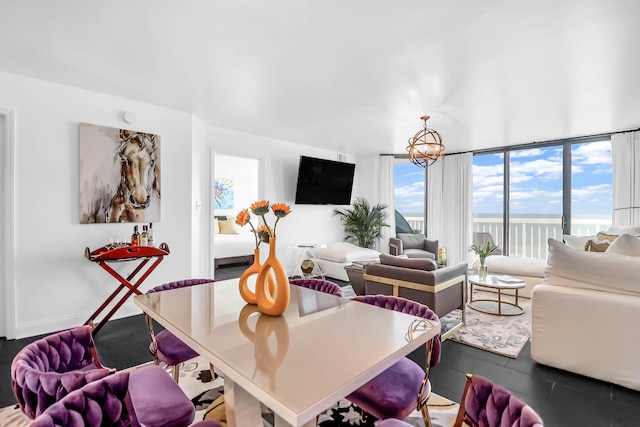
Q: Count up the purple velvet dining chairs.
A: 6